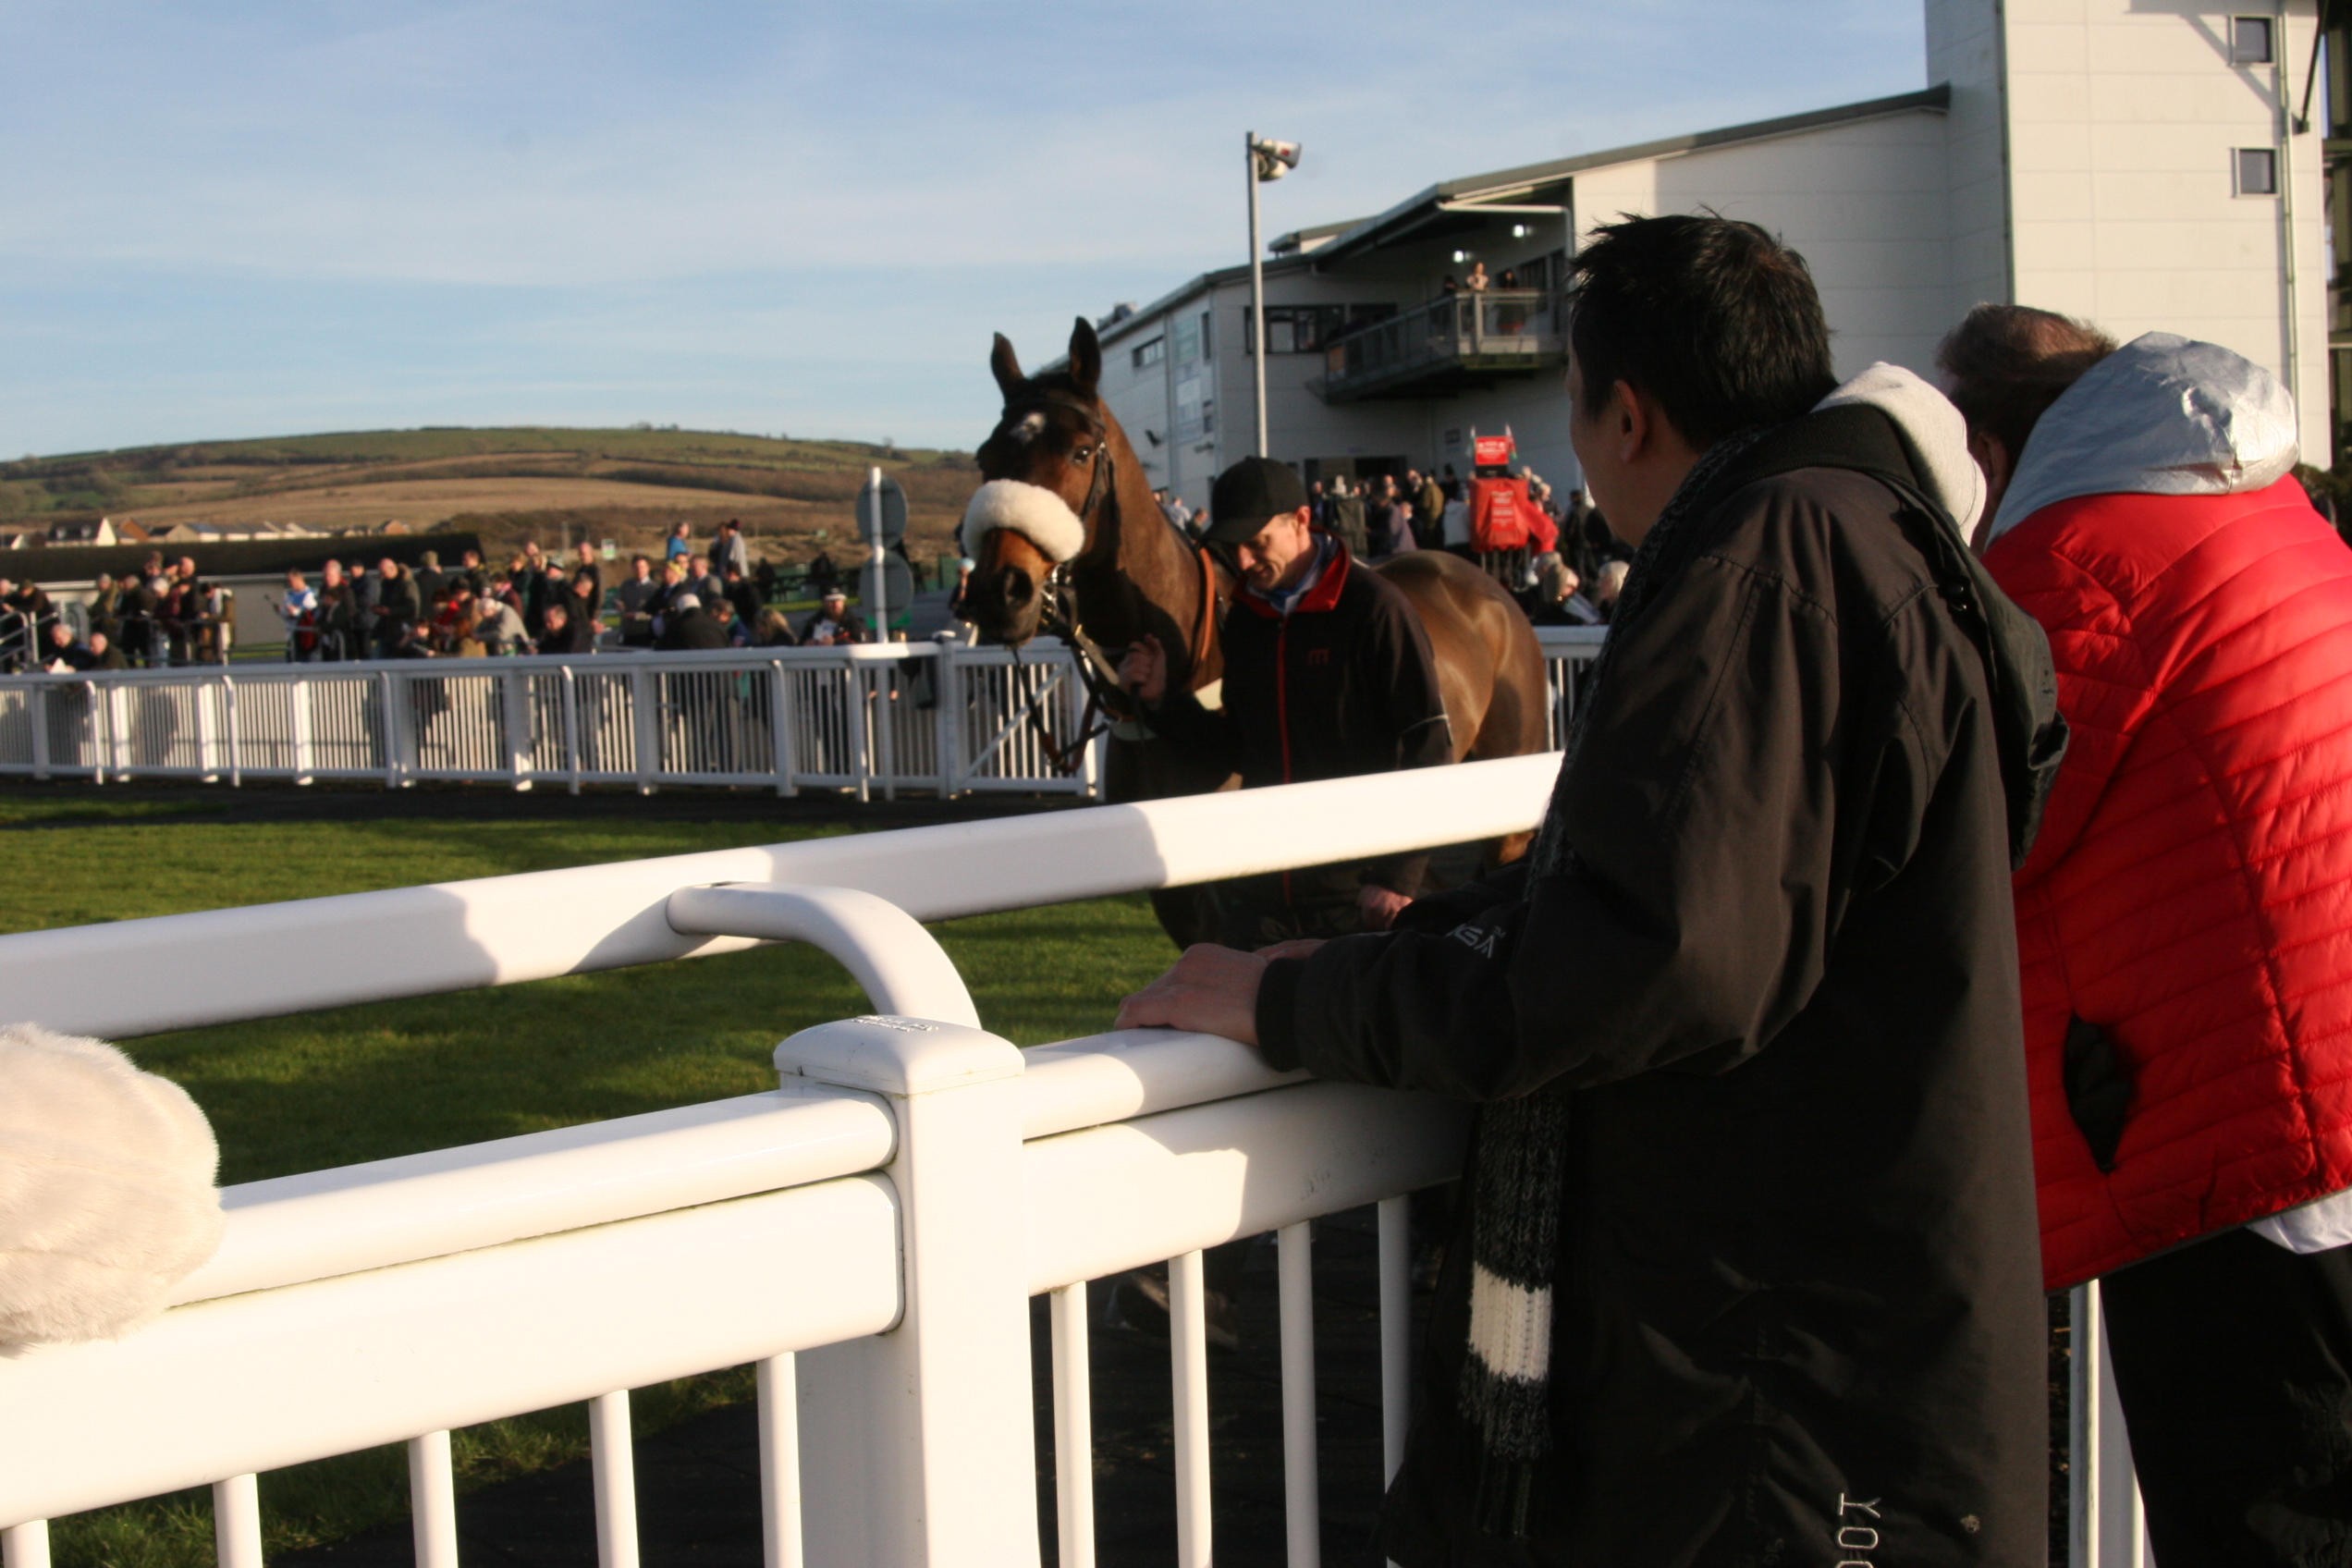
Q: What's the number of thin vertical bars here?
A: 9